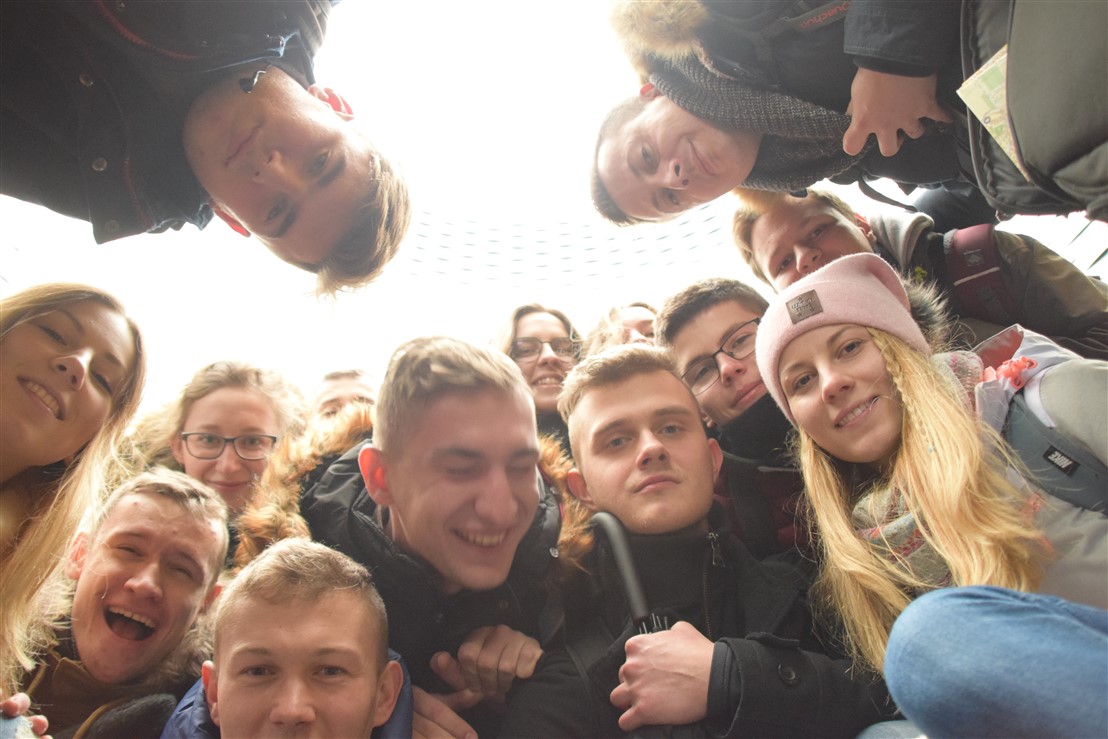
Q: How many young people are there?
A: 14